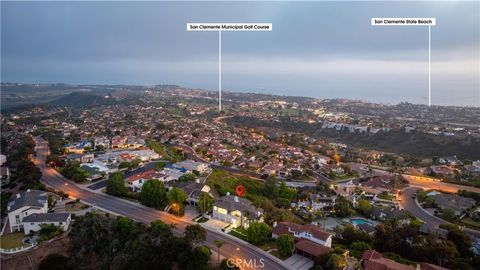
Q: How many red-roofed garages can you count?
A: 1